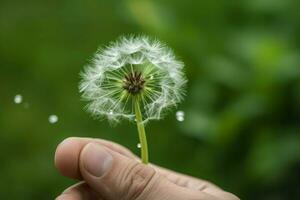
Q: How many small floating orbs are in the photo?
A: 3